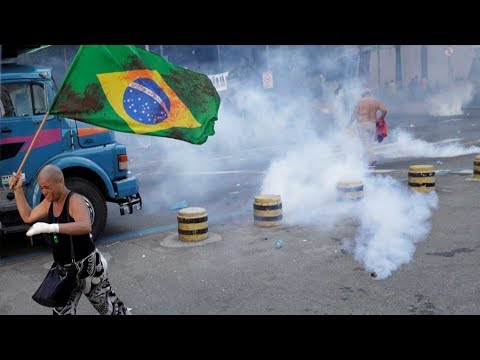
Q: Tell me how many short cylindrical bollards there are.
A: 5